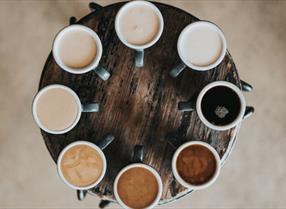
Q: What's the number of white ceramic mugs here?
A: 8